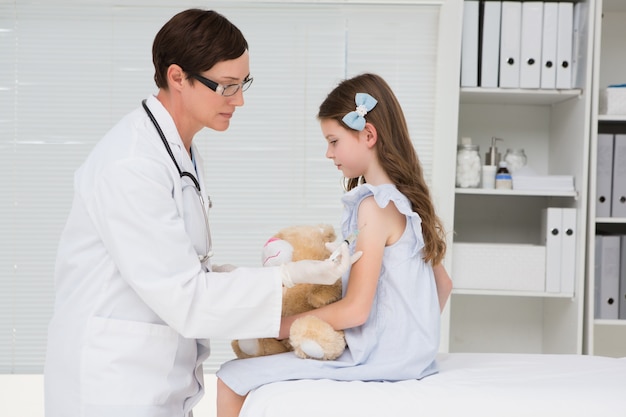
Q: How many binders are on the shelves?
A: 12